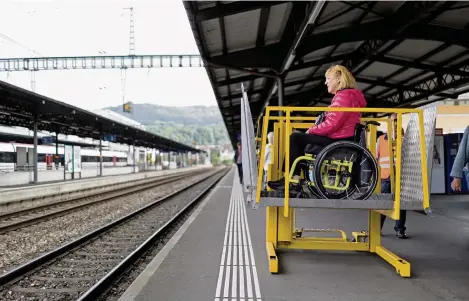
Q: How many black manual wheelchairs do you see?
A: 1